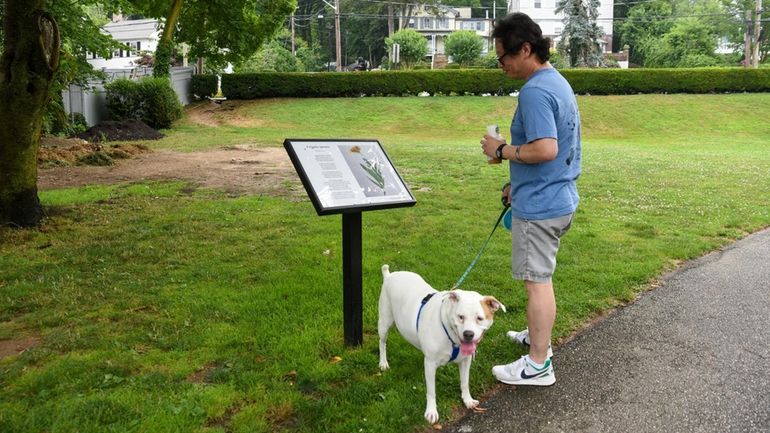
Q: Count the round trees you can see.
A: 2